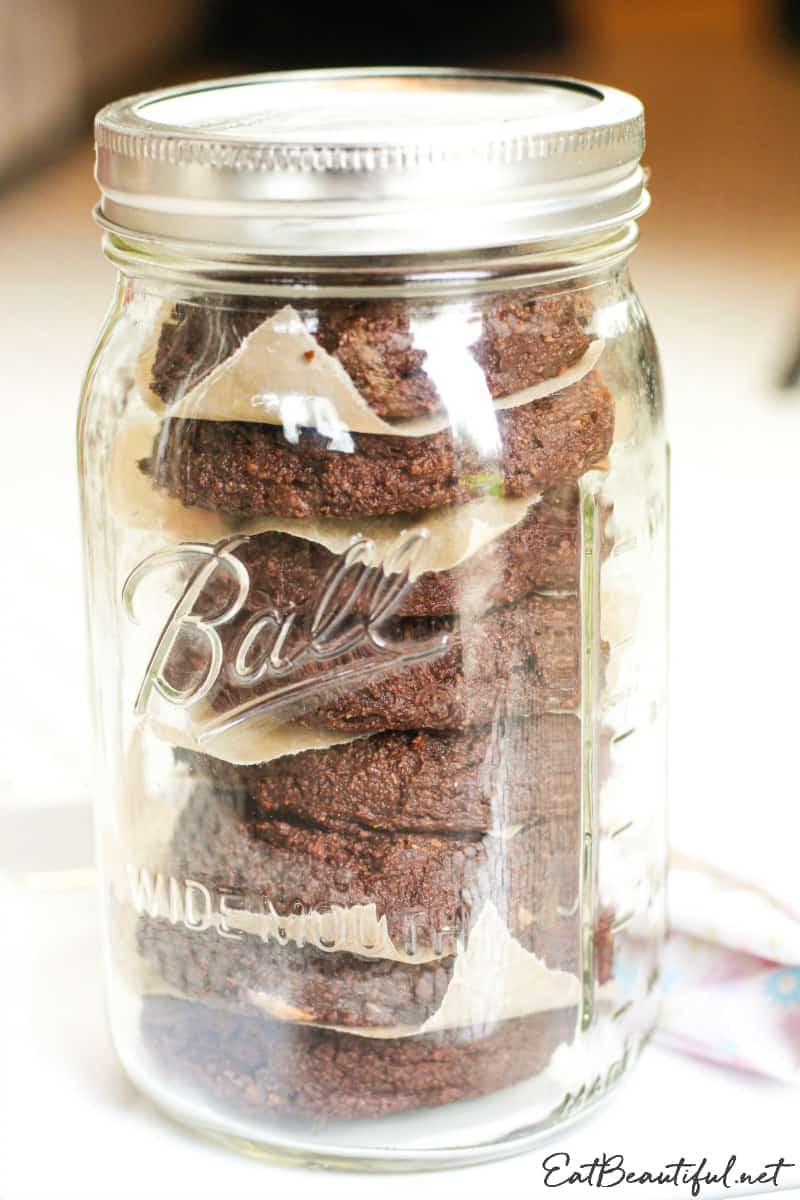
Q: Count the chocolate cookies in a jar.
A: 8